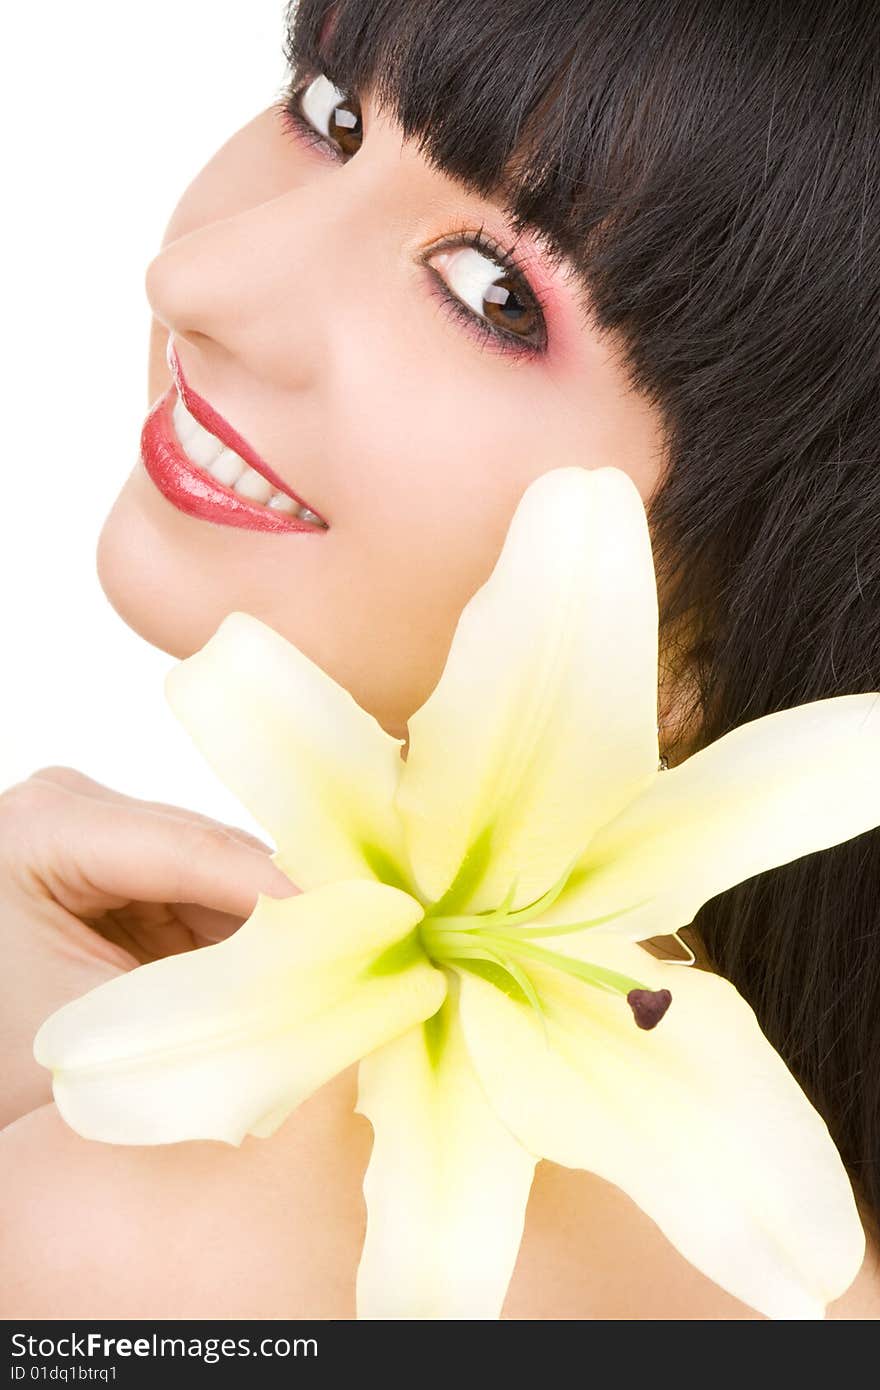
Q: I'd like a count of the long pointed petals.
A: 6